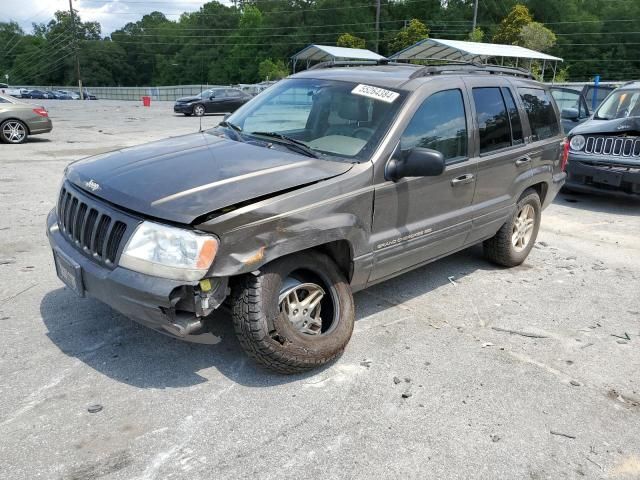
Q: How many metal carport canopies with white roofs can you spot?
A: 2